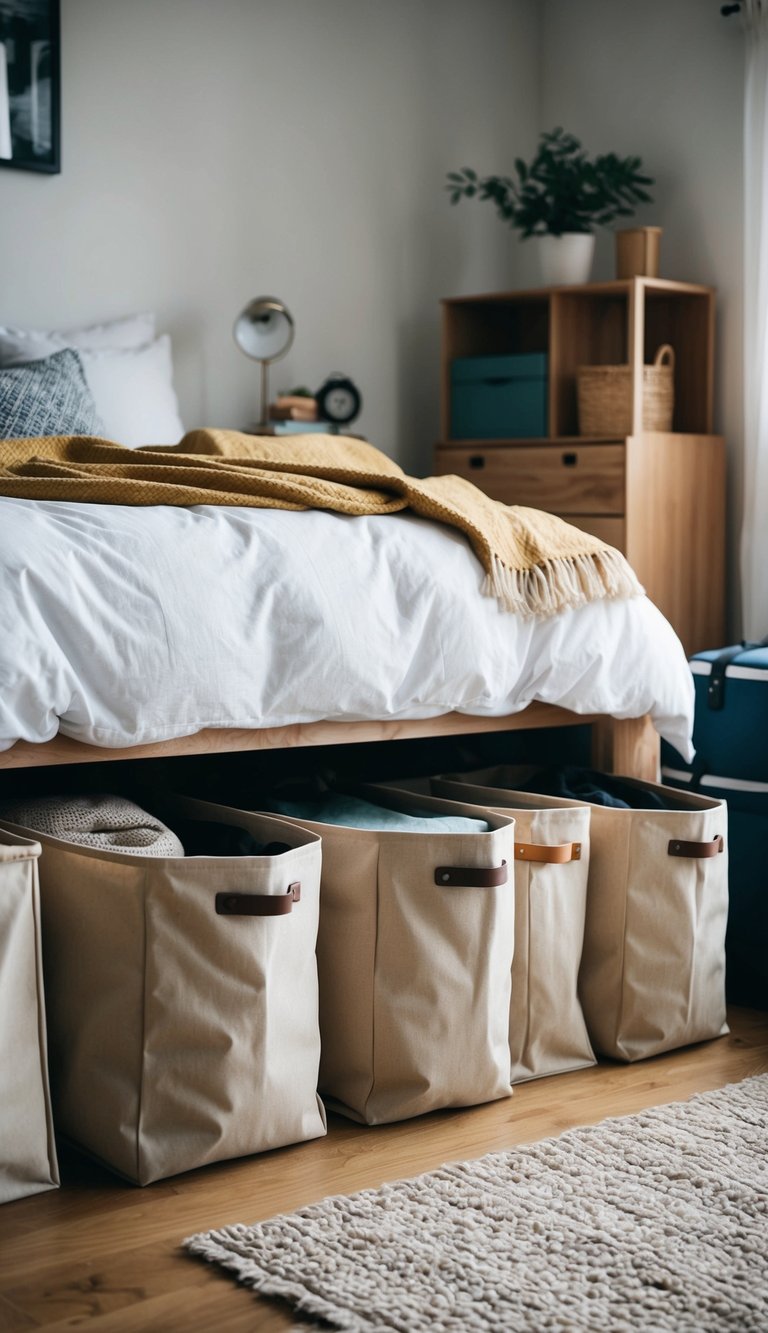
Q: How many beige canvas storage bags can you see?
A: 5